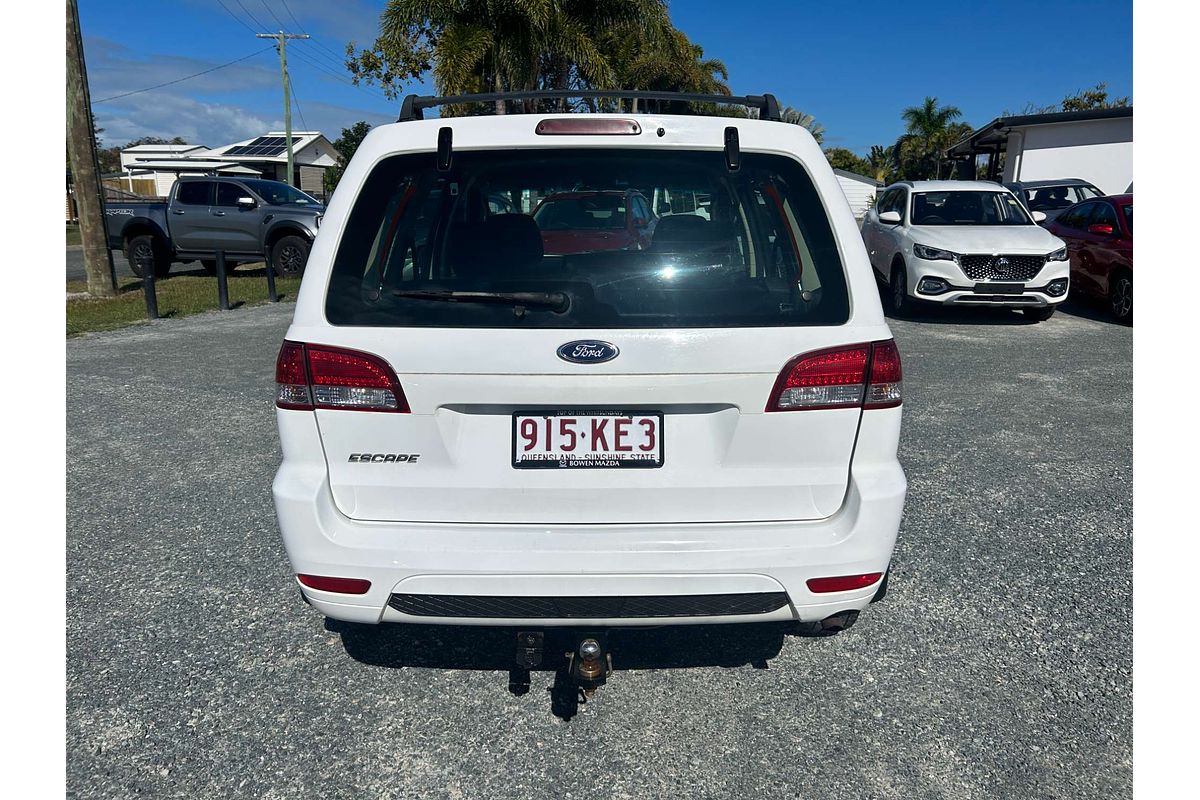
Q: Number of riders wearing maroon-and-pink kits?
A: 0